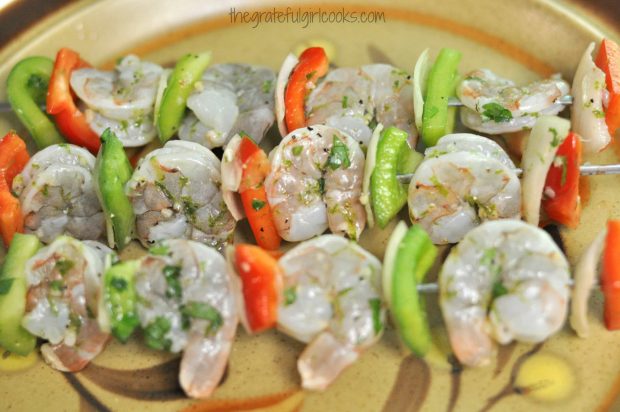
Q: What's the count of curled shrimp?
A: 12